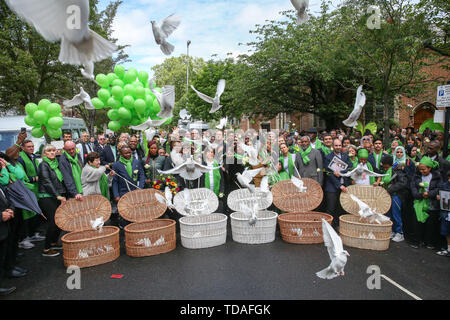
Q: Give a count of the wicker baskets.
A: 6